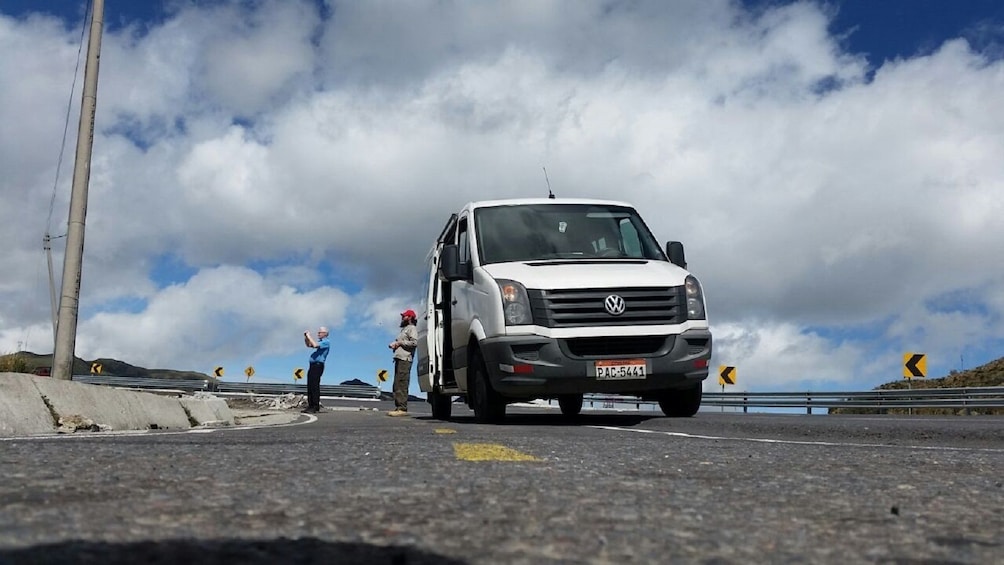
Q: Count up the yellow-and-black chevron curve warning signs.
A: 6